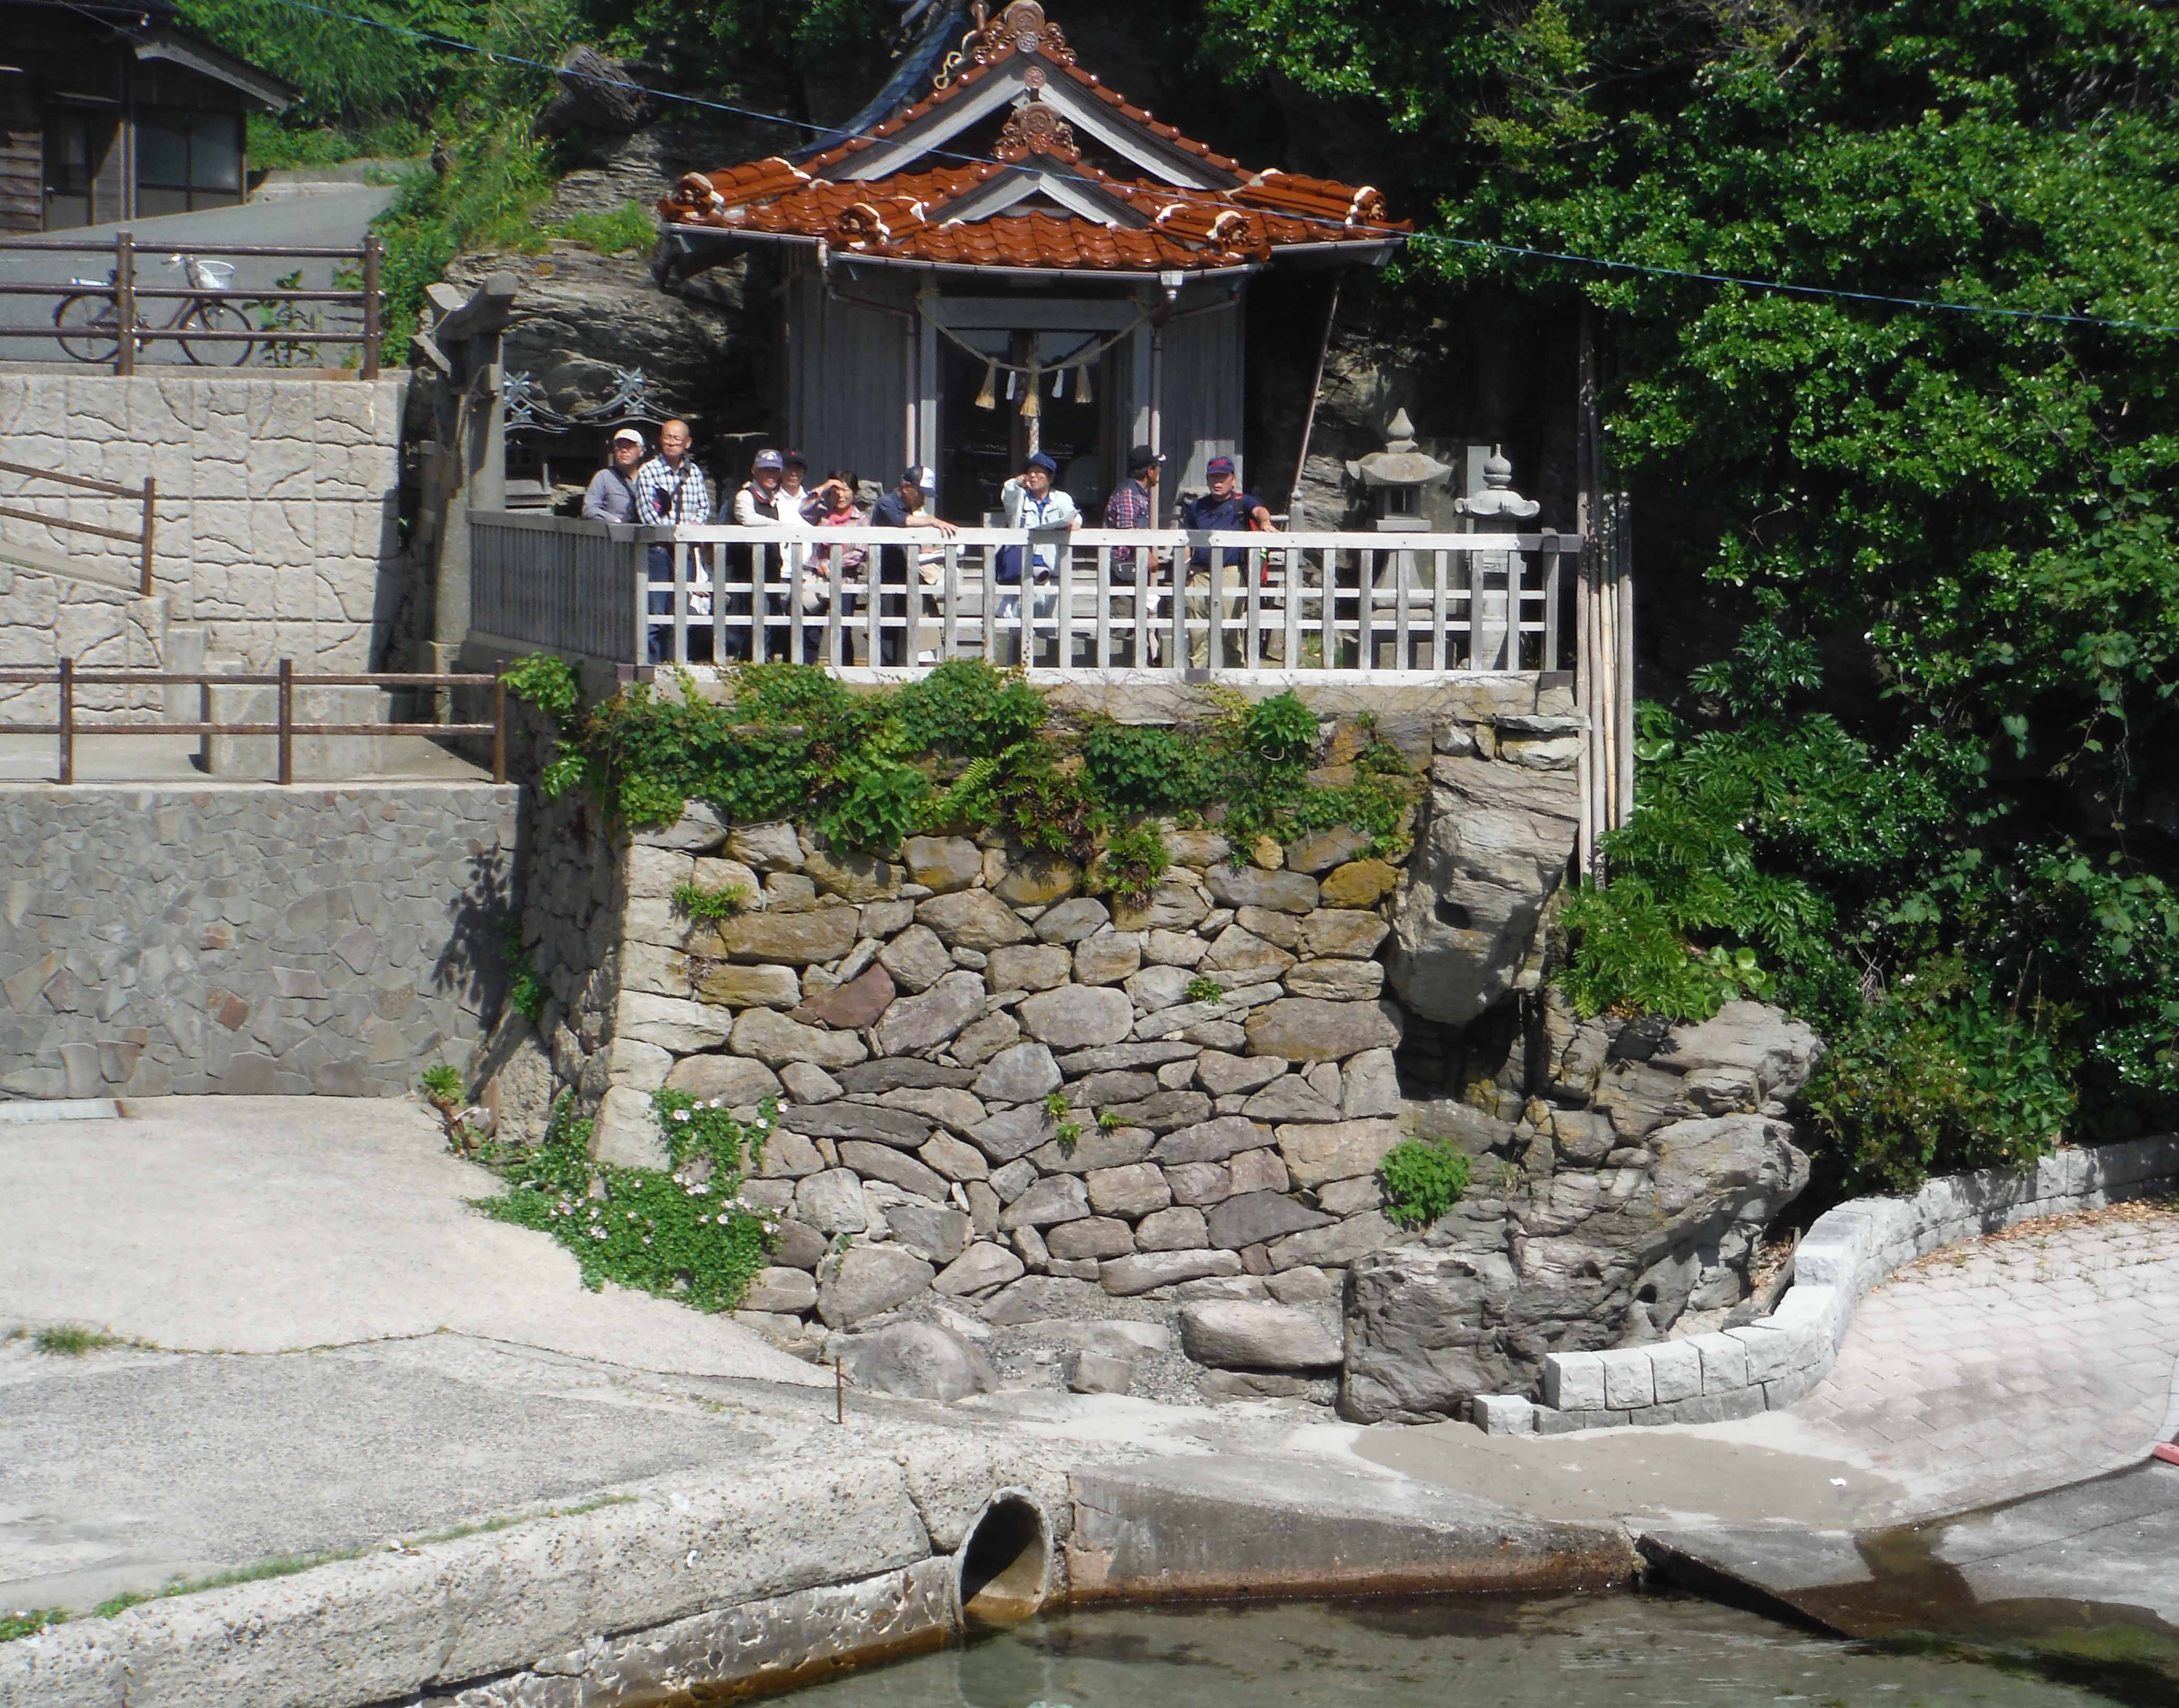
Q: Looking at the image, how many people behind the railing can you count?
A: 9